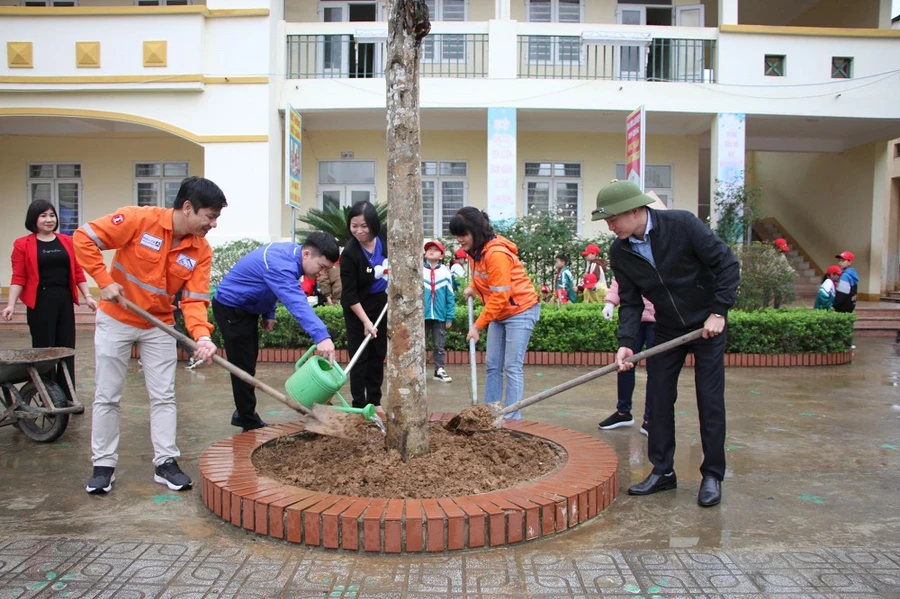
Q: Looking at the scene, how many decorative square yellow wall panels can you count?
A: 3